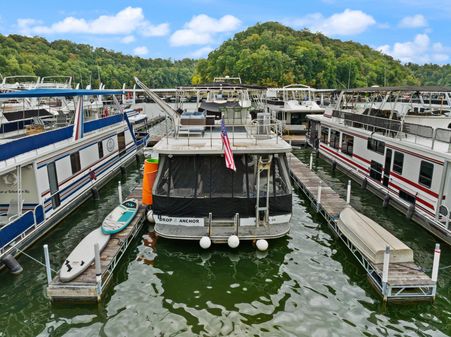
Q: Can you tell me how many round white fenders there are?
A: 4